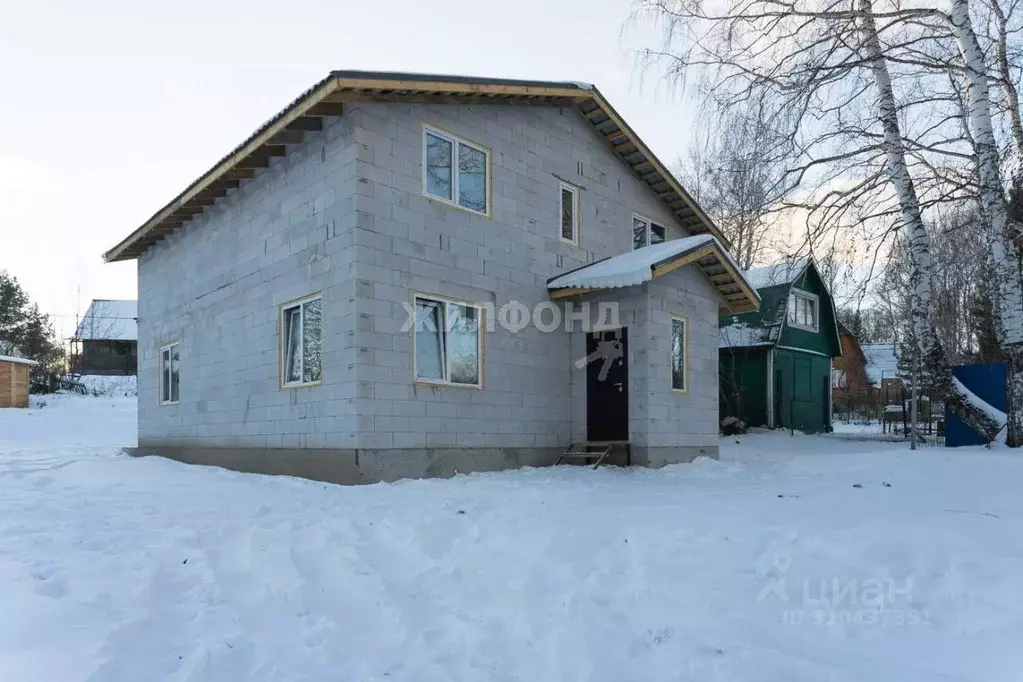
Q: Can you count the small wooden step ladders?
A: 1